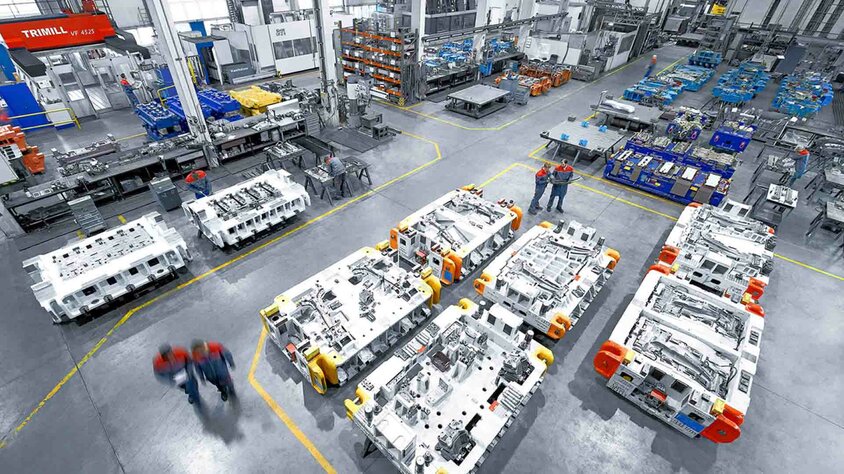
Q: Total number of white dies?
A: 8